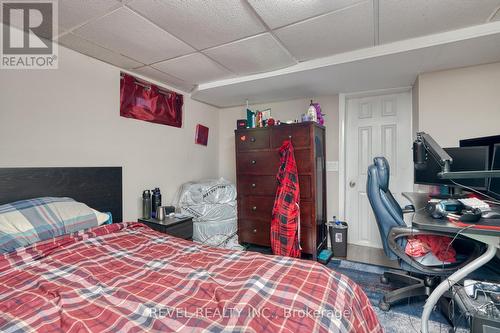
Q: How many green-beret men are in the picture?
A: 0